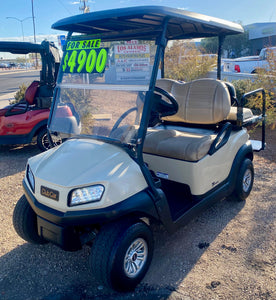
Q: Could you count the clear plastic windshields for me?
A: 1